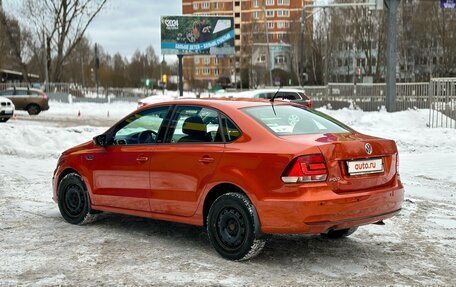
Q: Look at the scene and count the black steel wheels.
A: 2